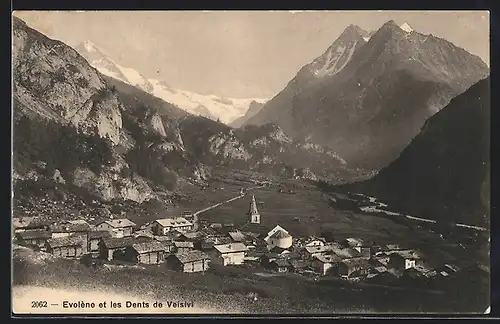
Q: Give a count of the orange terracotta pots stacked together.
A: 0